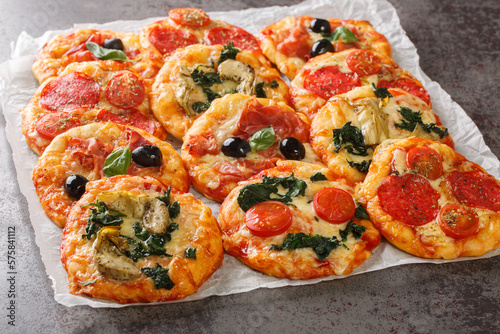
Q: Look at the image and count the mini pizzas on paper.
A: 12